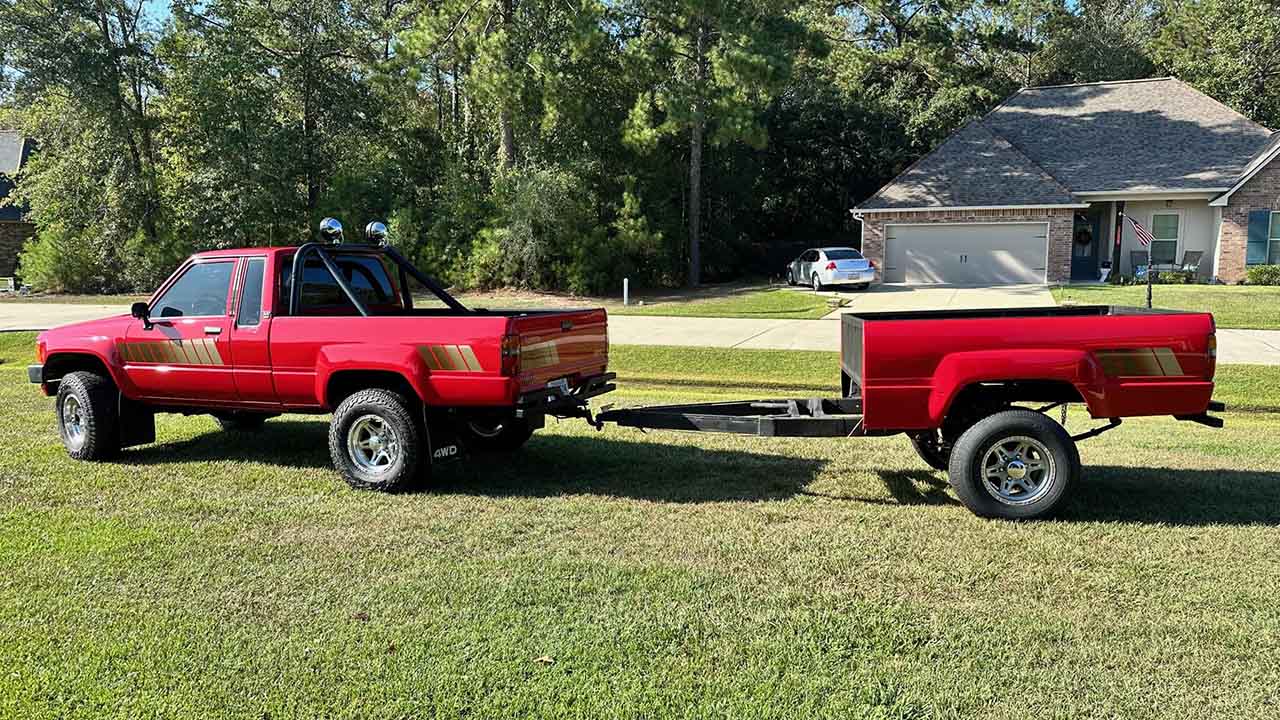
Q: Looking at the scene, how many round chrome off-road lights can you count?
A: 2